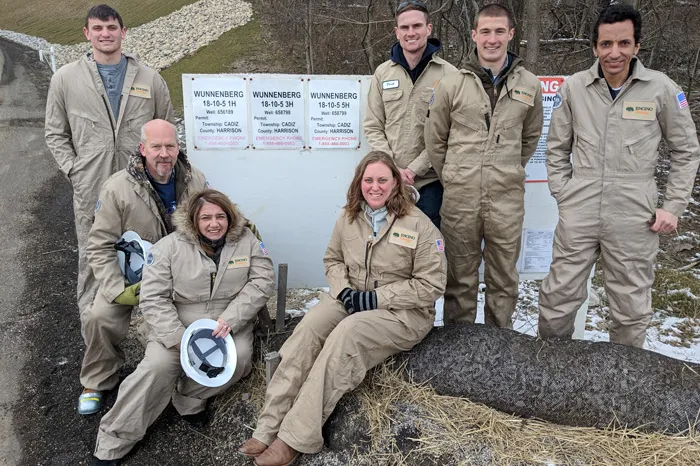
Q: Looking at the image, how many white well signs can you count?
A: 3